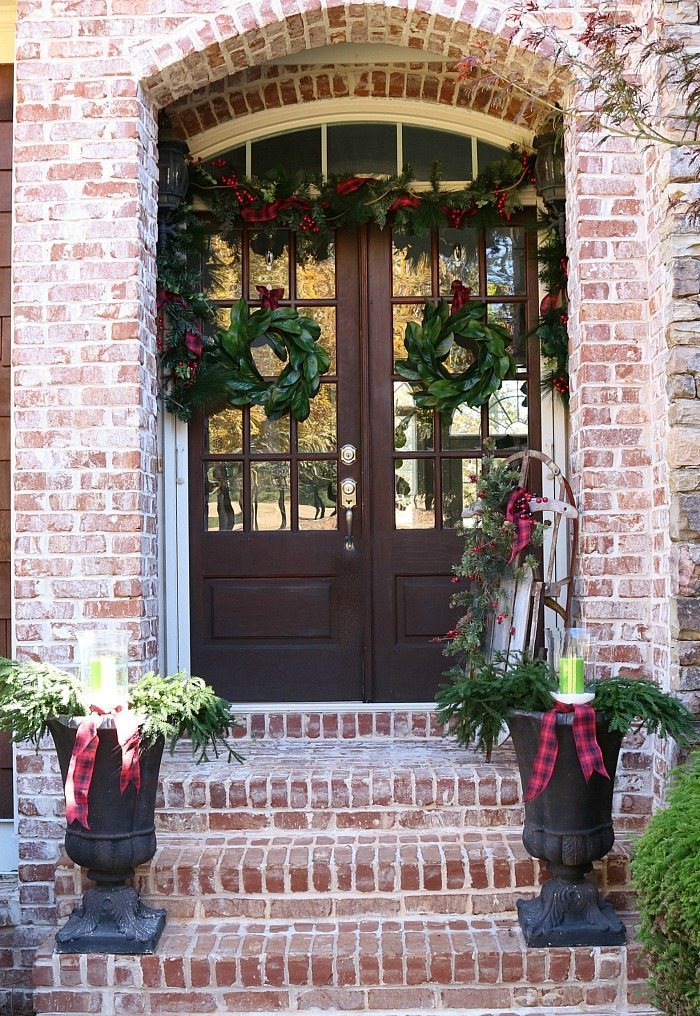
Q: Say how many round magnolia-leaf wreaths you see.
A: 2